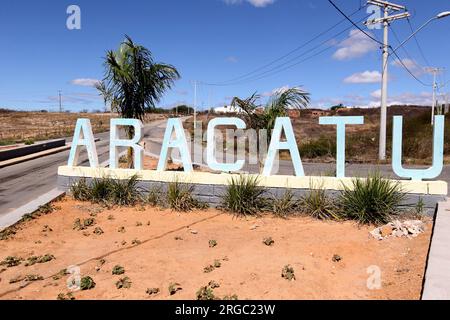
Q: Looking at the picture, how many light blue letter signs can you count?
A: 7